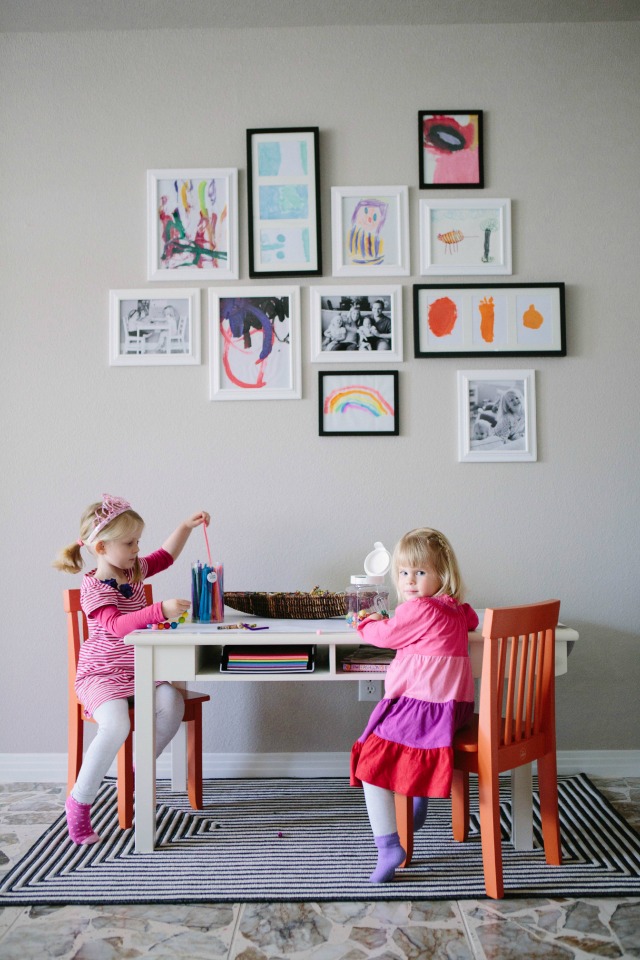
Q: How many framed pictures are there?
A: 11